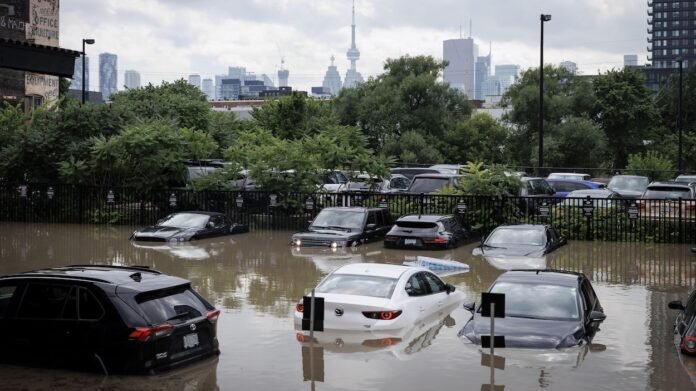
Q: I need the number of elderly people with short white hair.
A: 0